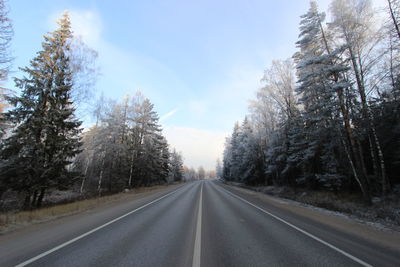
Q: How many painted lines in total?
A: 3